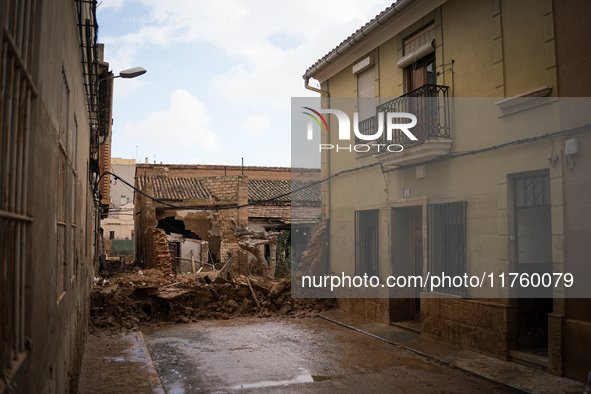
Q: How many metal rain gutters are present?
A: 1